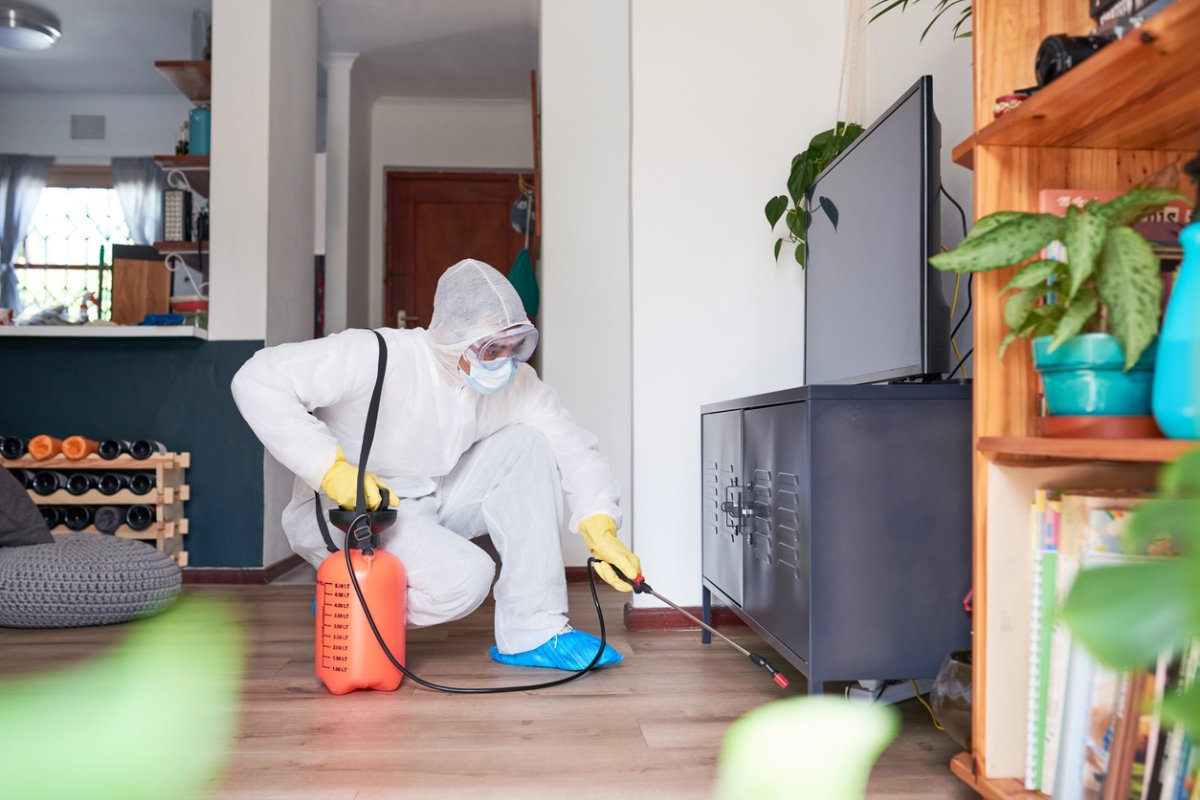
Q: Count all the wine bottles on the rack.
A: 14